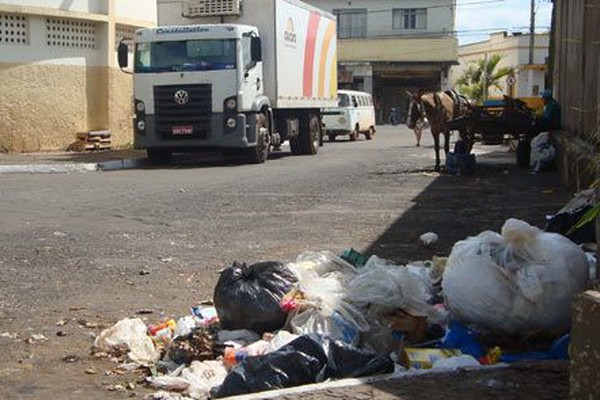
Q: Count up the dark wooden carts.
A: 1